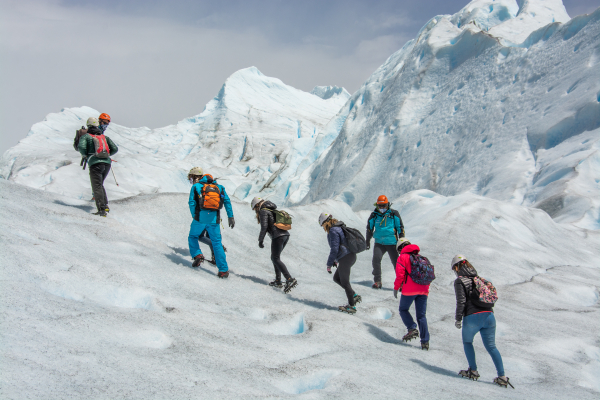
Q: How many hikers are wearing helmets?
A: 9